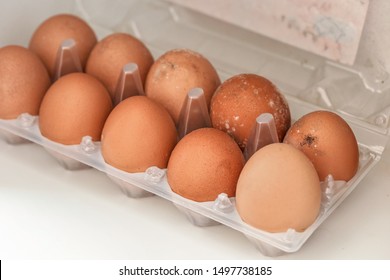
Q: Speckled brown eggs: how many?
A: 3